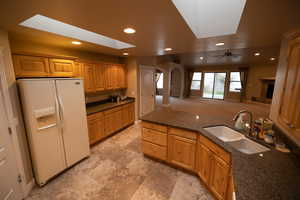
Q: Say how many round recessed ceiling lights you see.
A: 8